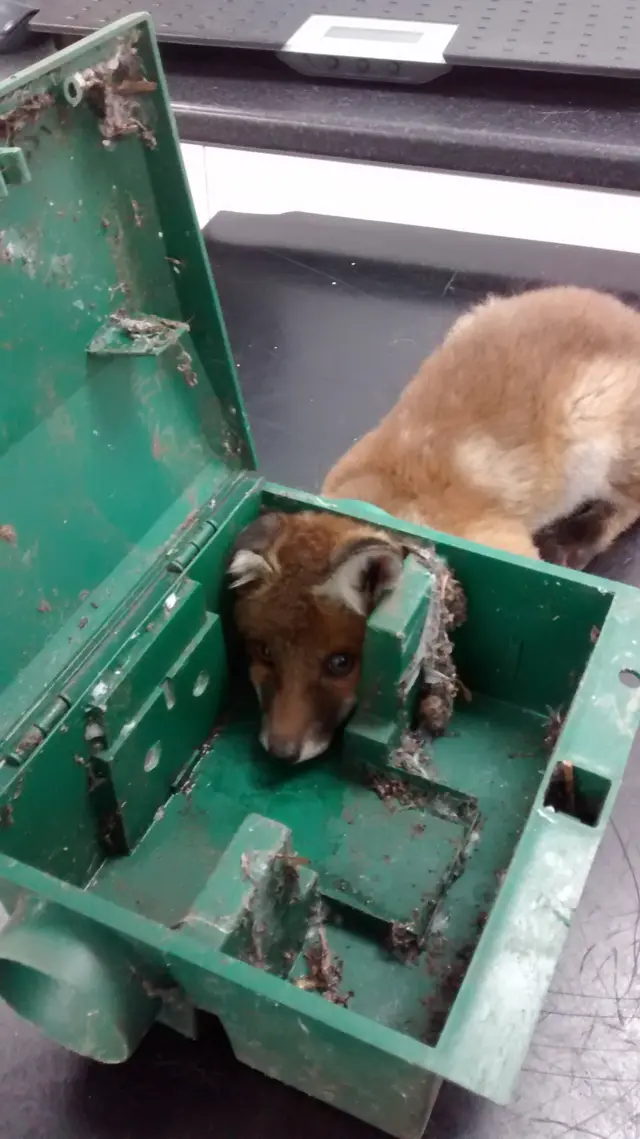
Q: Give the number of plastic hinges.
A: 2